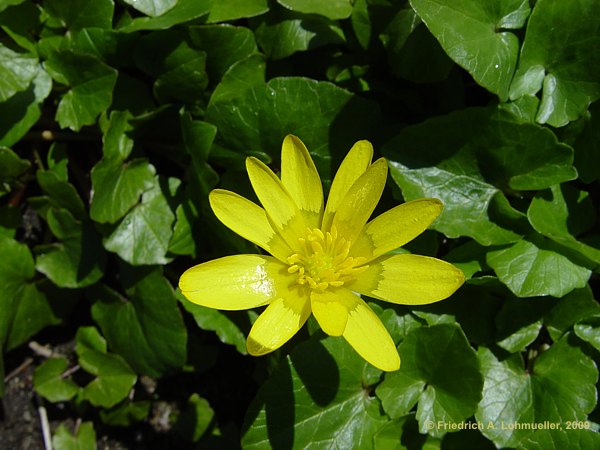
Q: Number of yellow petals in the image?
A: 11